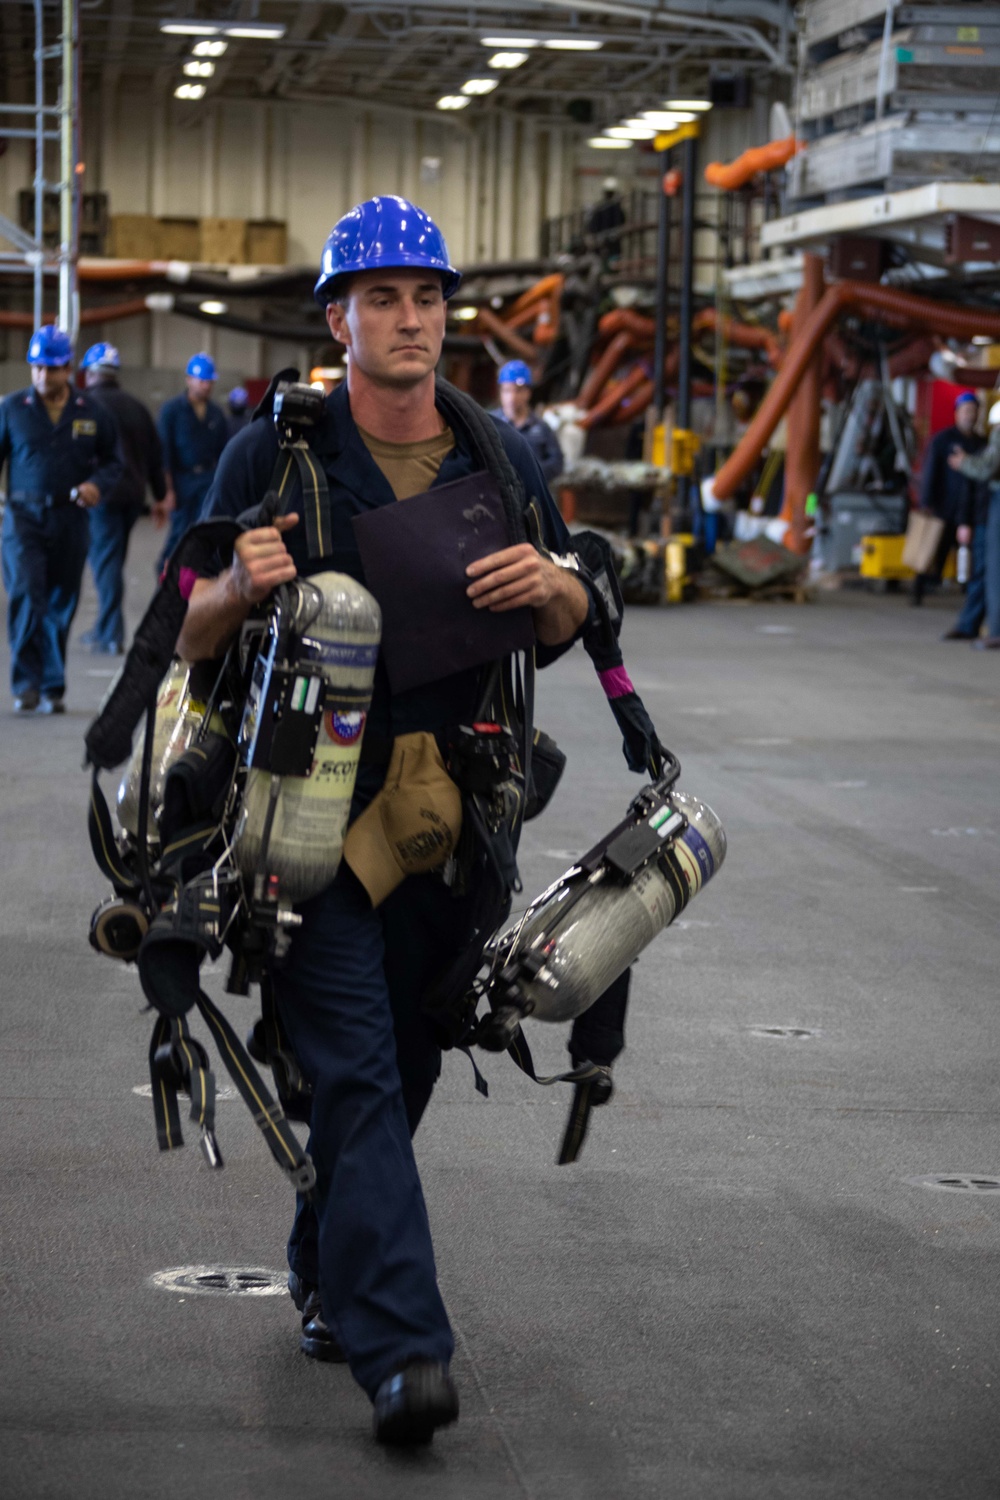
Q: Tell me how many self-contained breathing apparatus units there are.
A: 3